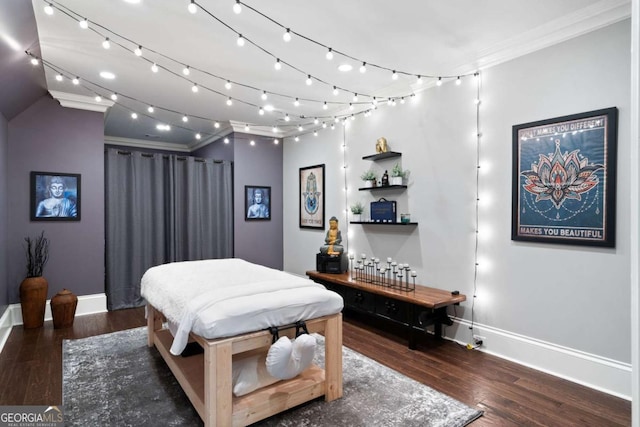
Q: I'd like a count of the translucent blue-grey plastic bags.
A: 0